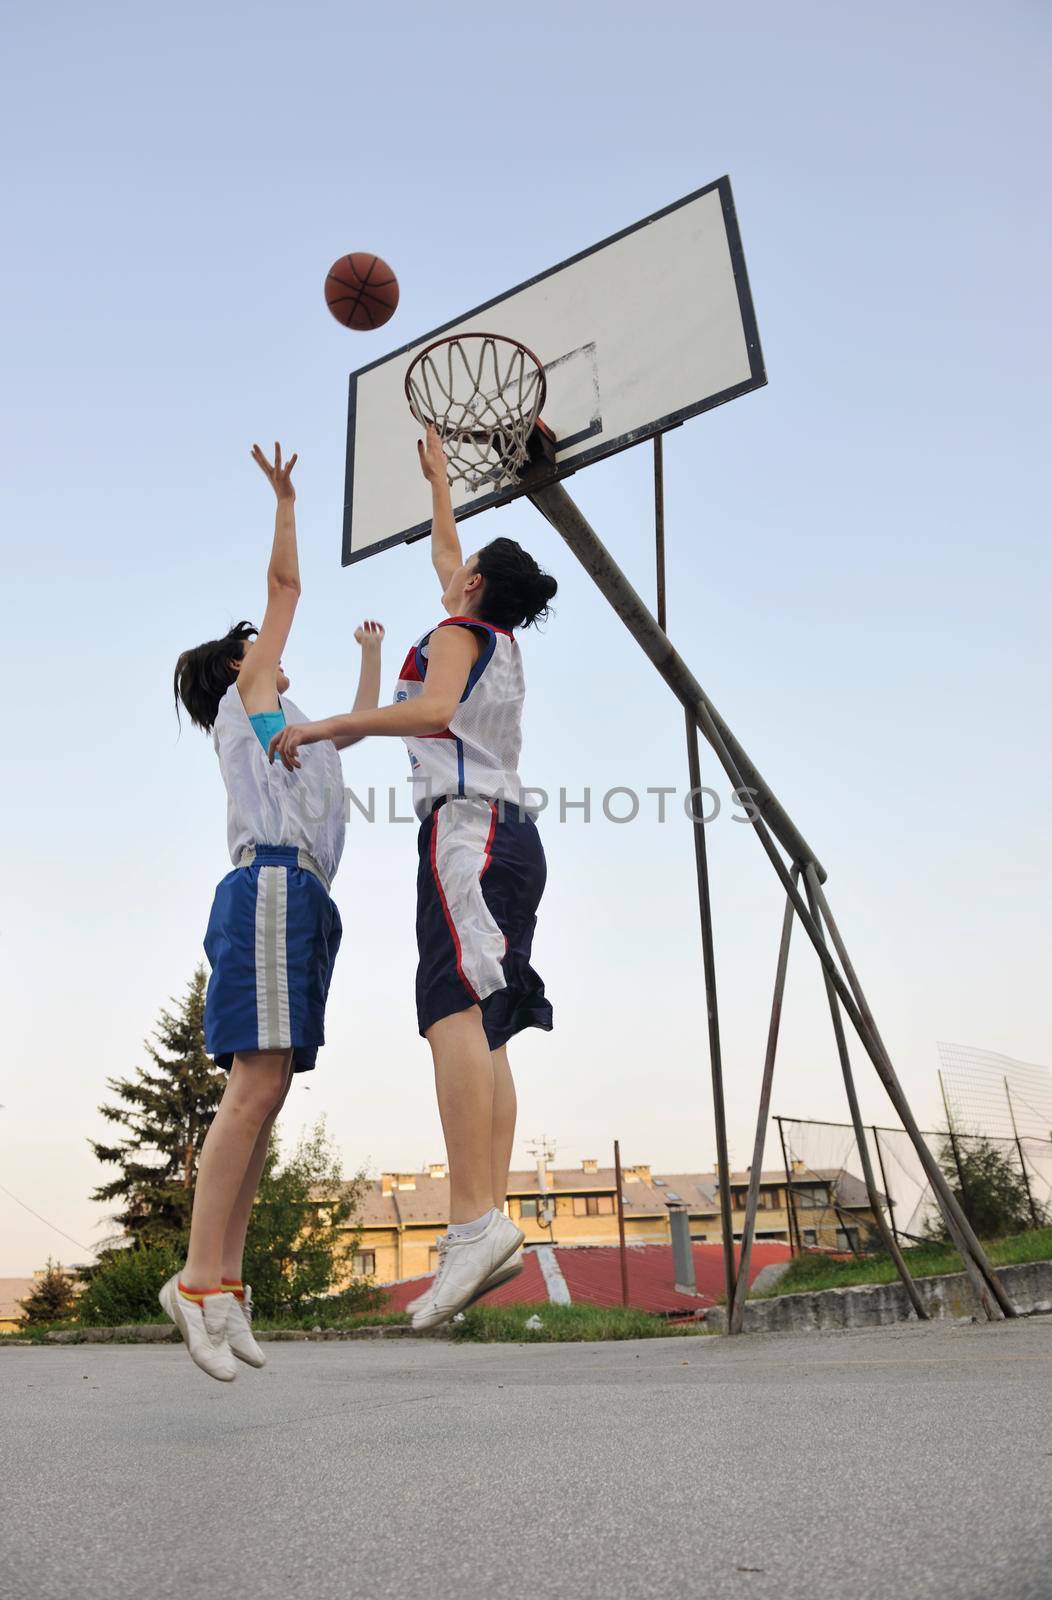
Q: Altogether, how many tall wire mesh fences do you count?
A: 1